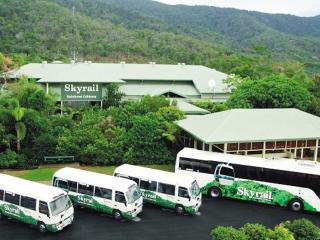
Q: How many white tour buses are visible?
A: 4